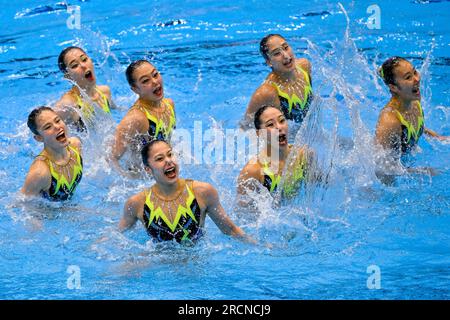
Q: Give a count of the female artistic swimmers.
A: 7